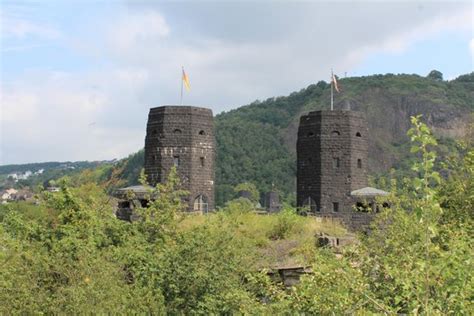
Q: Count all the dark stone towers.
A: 2